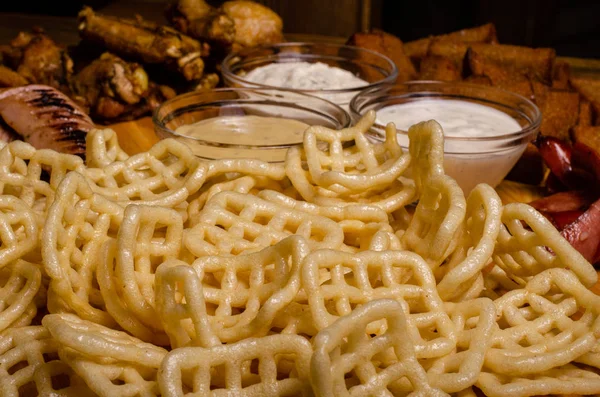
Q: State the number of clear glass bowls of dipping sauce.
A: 3